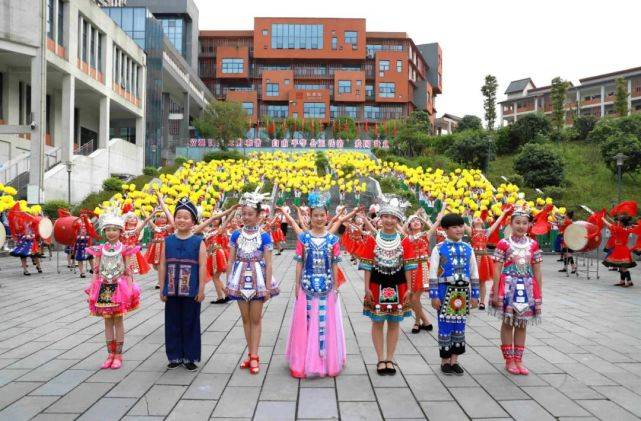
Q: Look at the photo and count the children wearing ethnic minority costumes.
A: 7